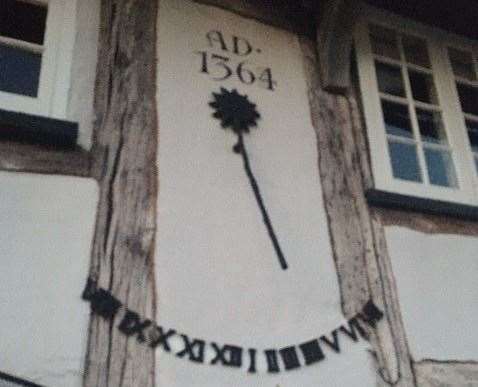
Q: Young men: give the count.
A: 0